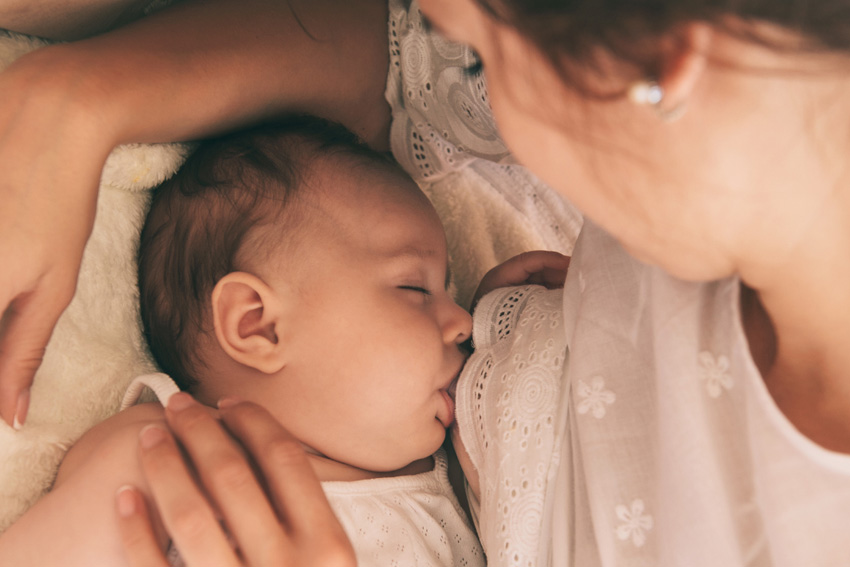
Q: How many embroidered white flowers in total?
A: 3